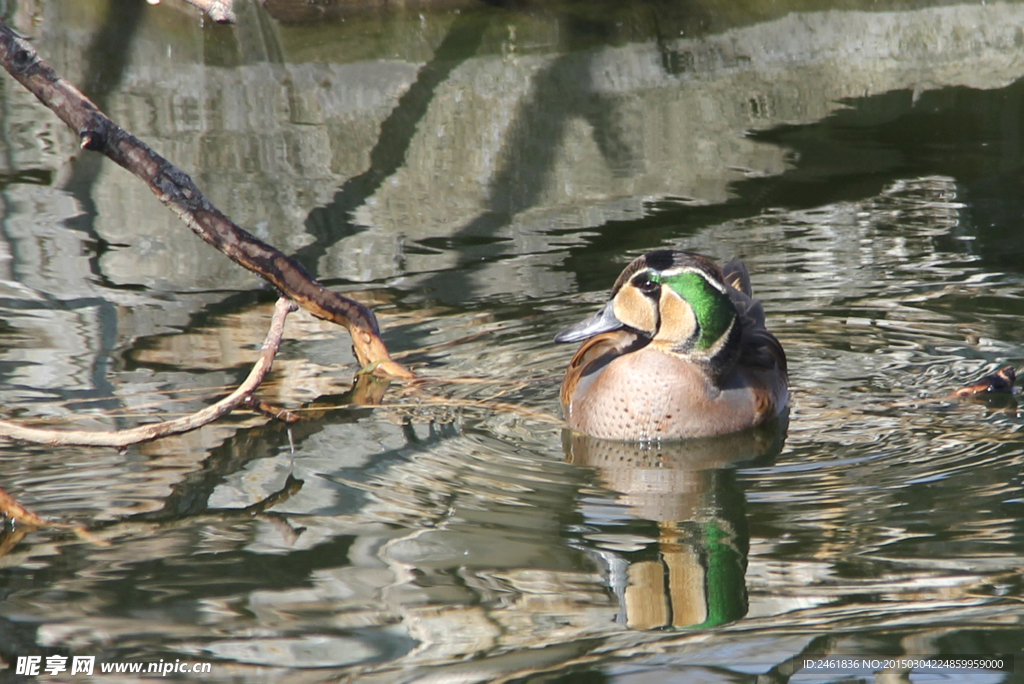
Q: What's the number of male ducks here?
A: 1